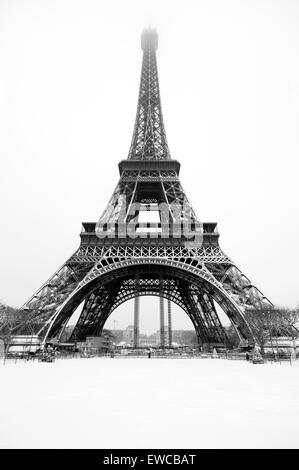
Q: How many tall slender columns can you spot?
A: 3